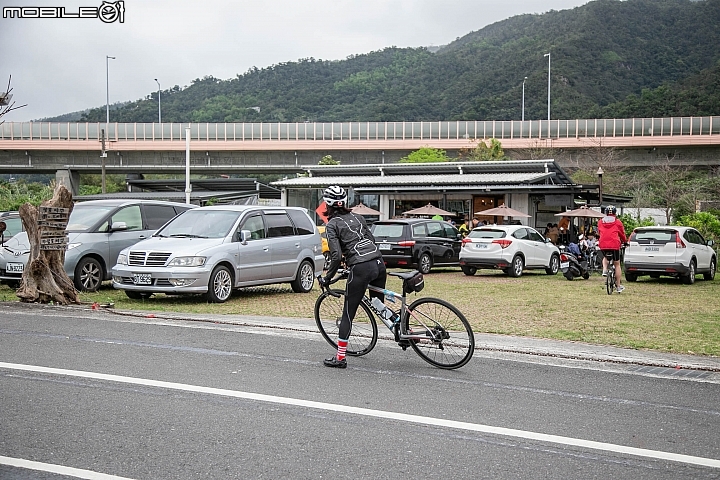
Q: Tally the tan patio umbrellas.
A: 4